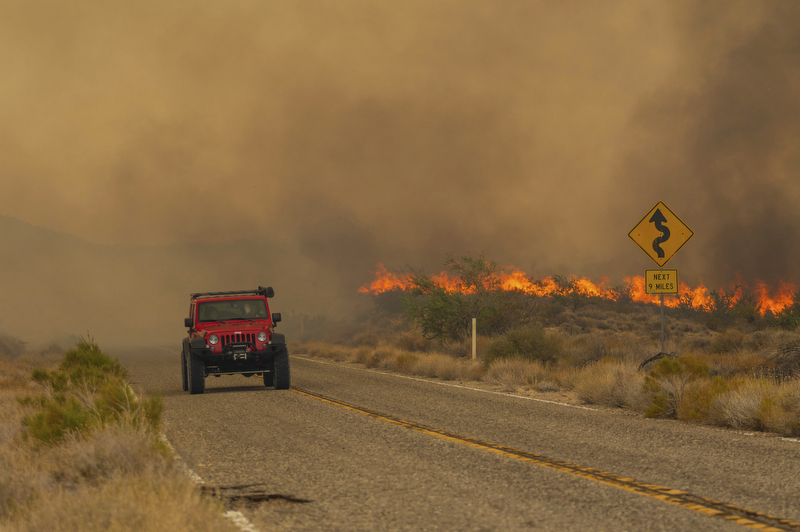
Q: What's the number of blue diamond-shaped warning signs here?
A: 0